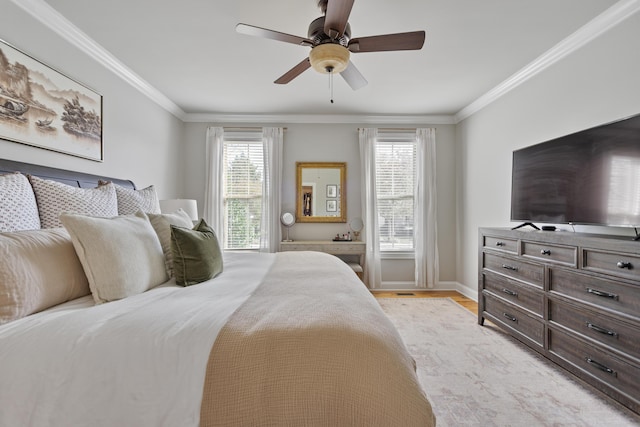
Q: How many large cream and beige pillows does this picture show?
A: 3